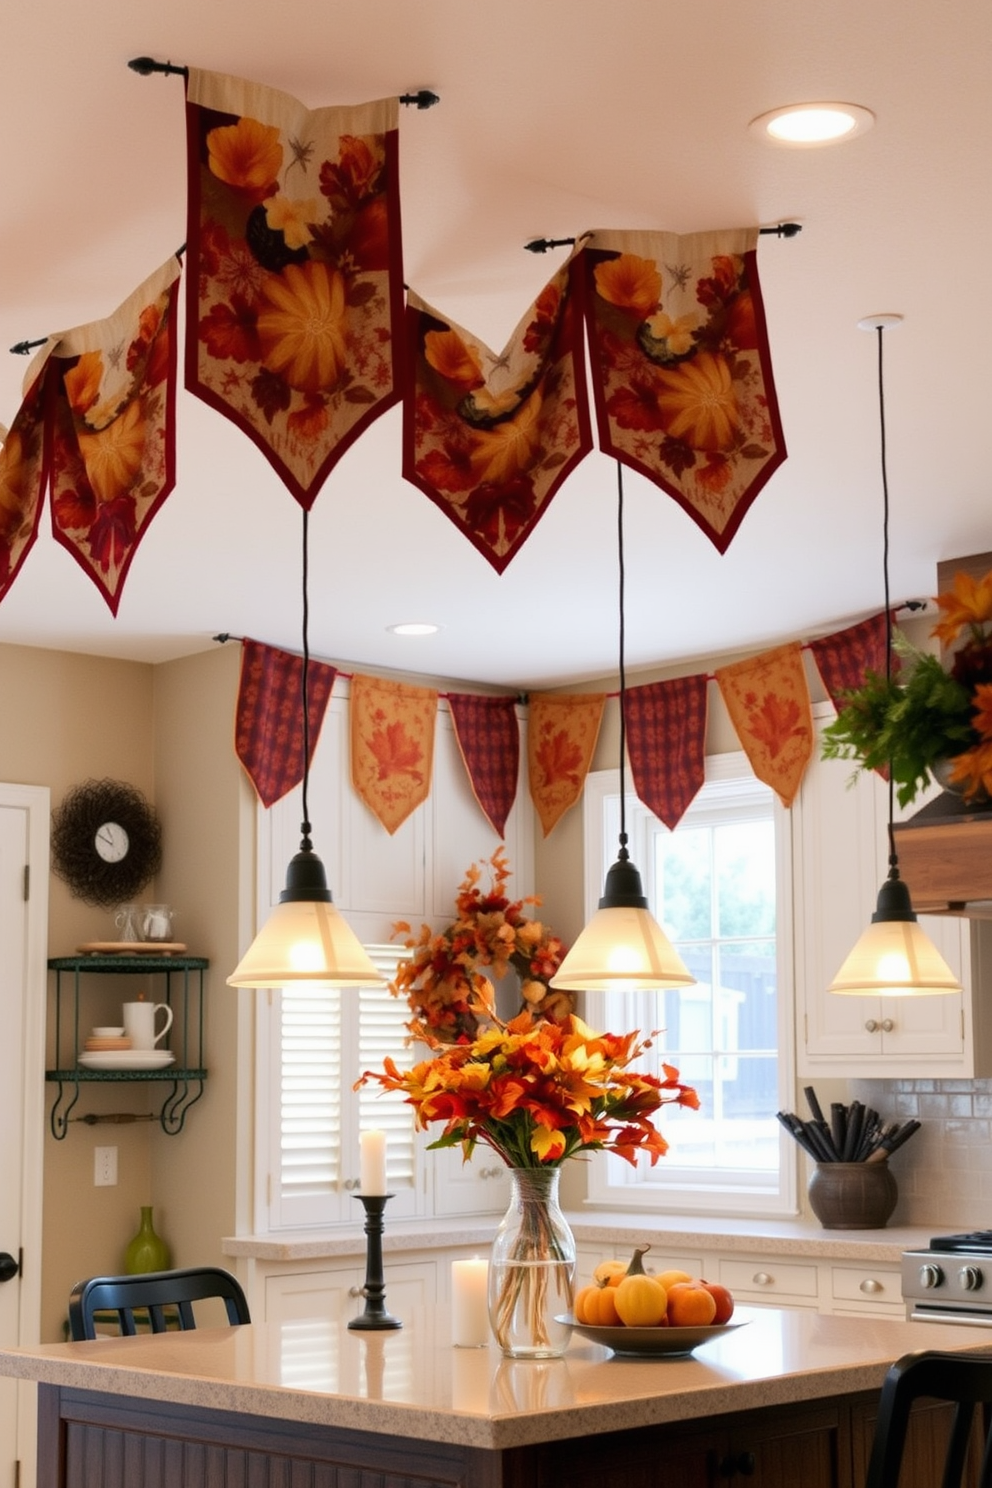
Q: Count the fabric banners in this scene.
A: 12